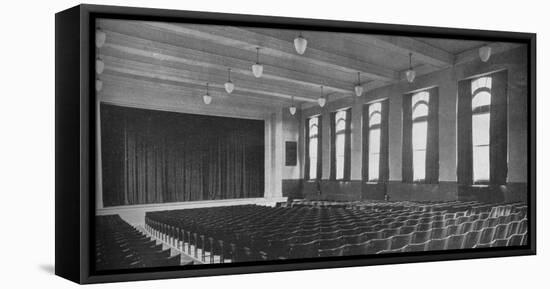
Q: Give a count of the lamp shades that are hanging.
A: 12